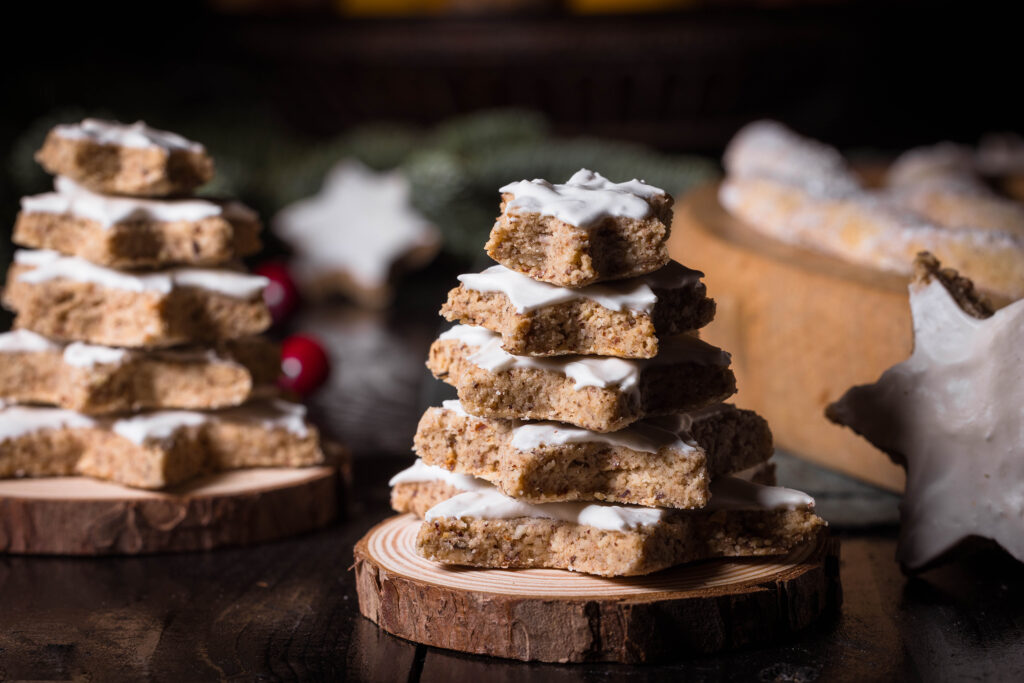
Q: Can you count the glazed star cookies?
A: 12